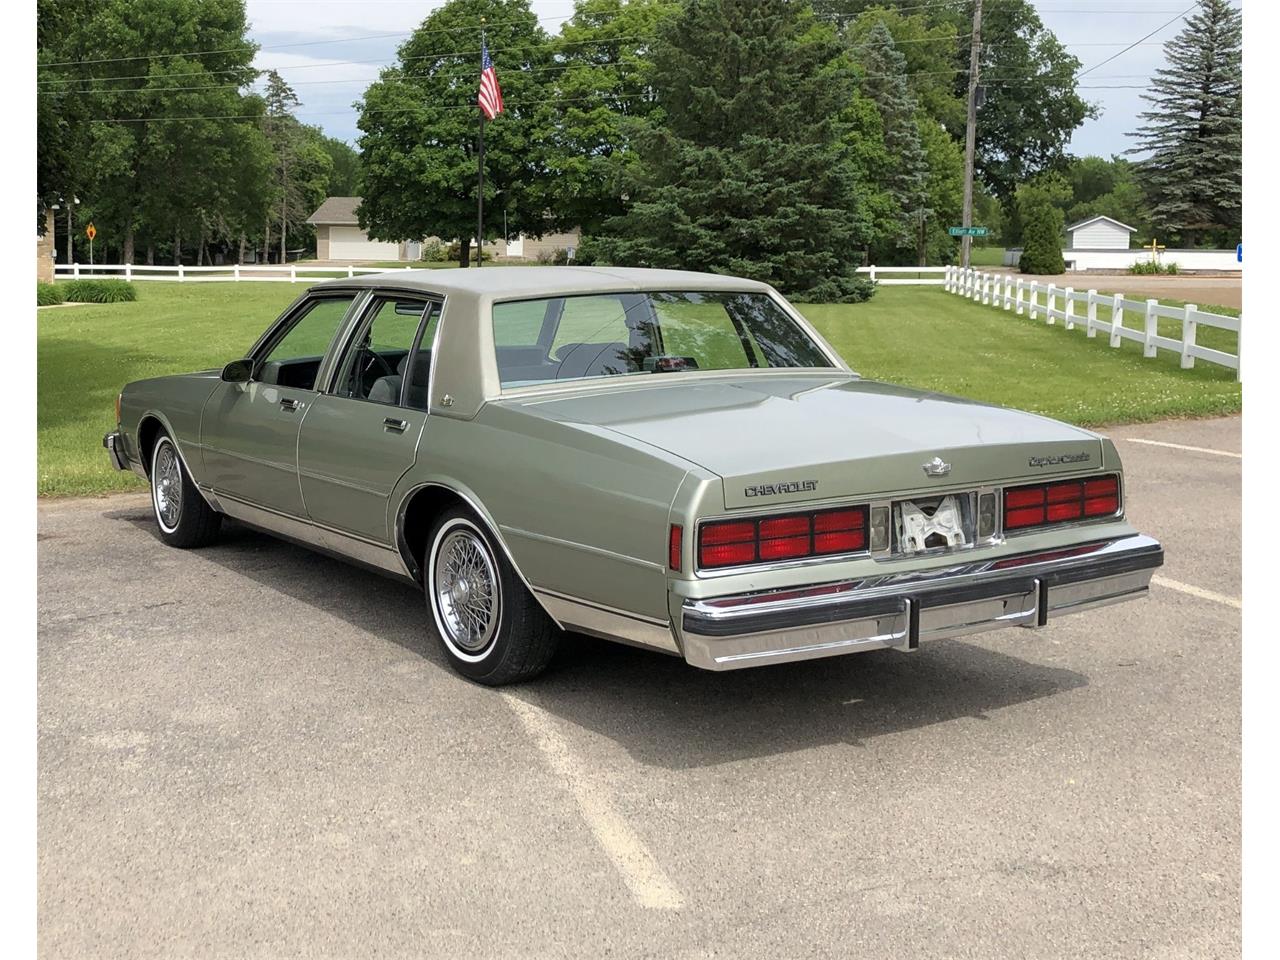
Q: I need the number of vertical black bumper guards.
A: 2